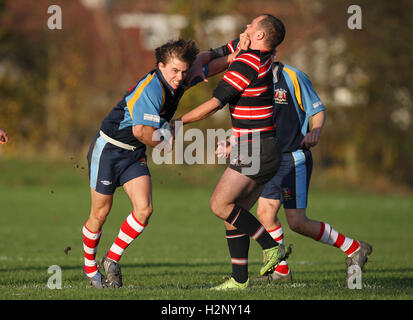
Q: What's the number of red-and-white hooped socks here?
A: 4